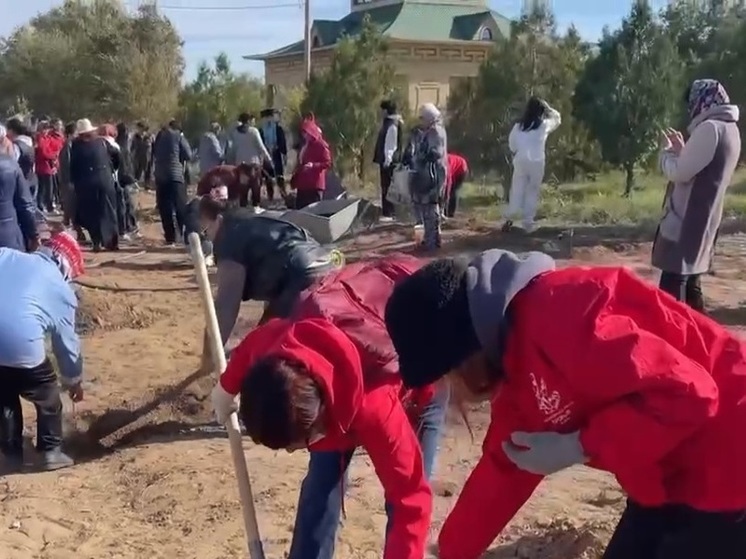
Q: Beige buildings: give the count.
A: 1